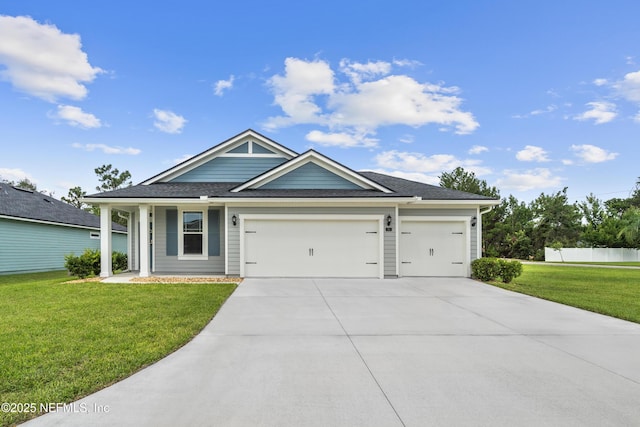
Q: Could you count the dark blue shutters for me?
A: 2